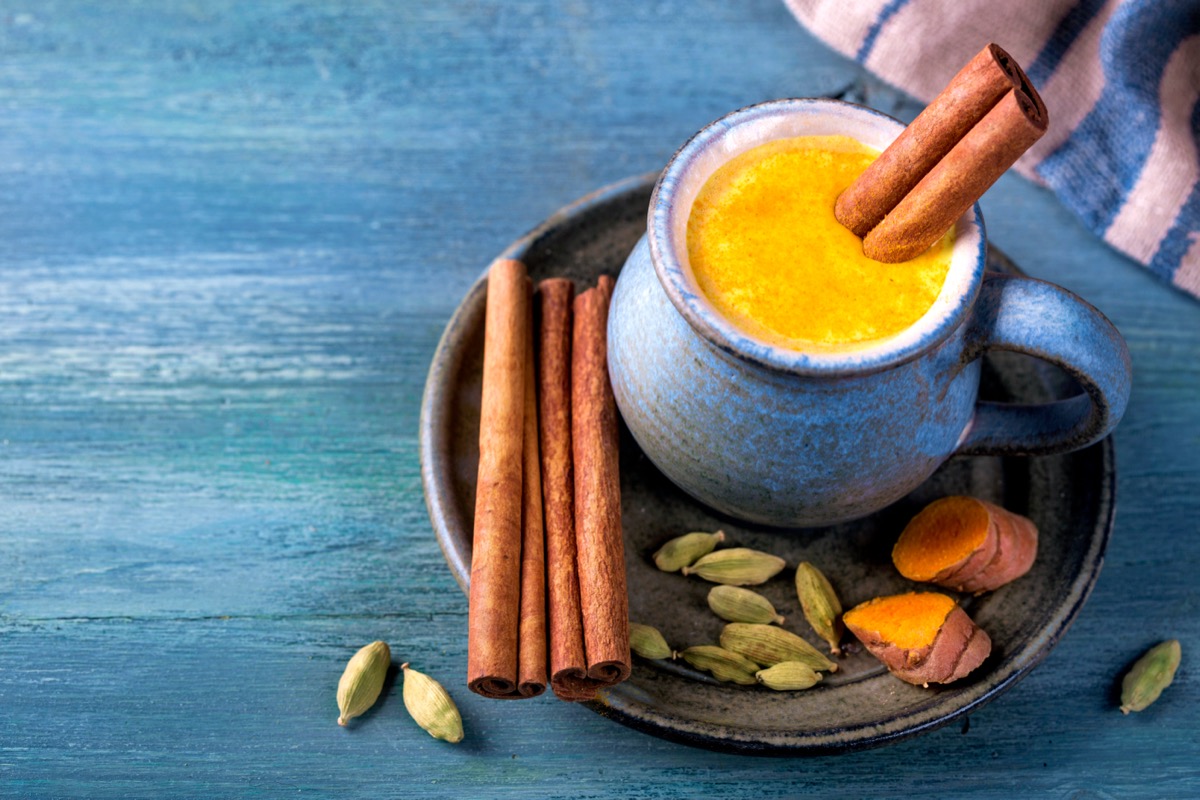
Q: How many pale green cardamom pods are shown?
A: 11